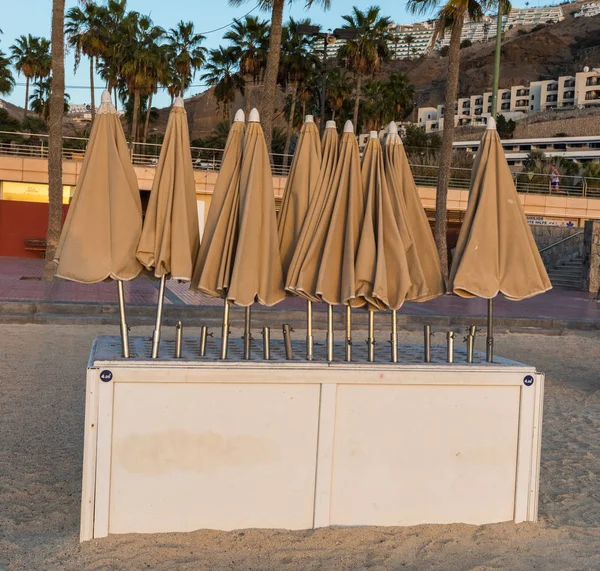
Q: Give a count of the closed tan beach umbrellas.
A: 10